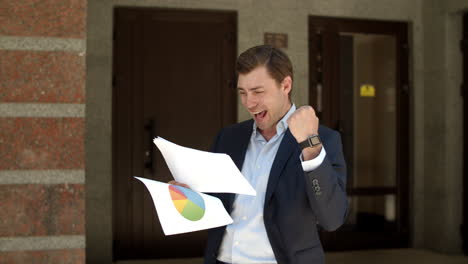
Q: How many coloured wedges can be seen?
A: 5